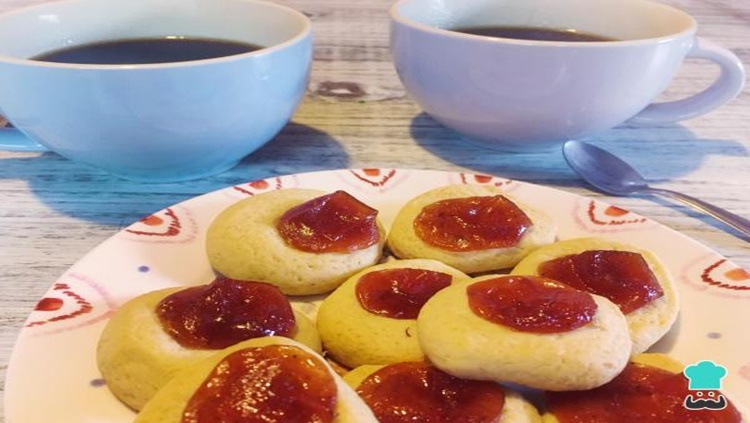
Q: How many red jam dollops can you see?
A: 9